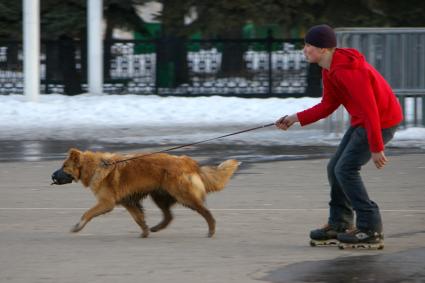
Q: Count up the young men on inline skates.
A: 1